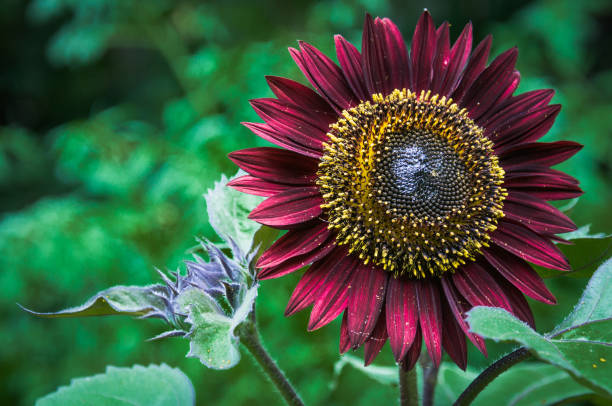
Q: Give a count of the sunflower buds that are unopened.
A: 1